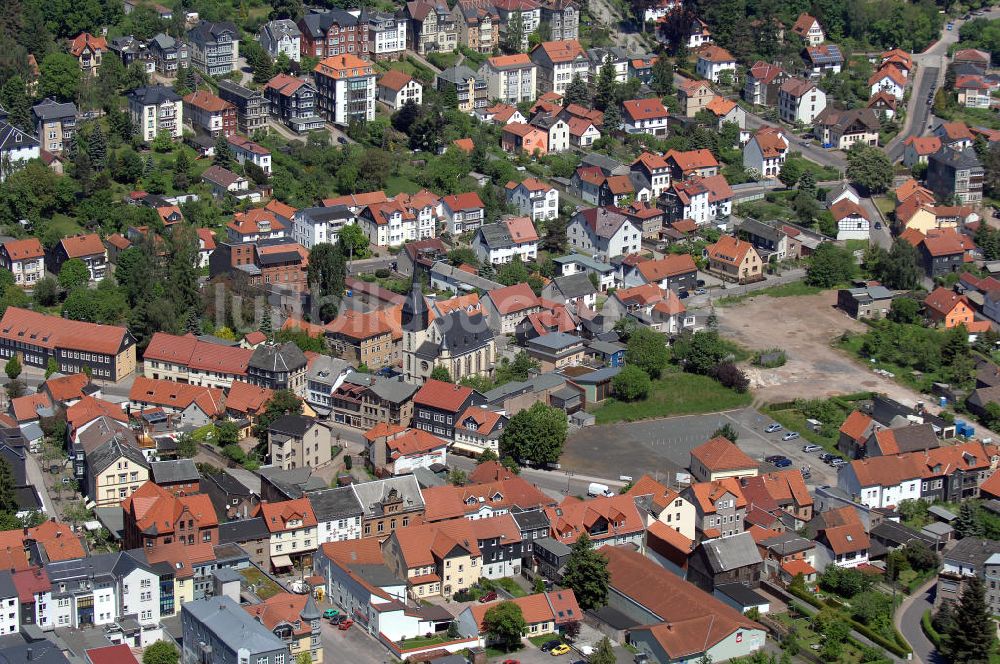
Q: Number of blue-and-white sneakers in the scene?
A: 0